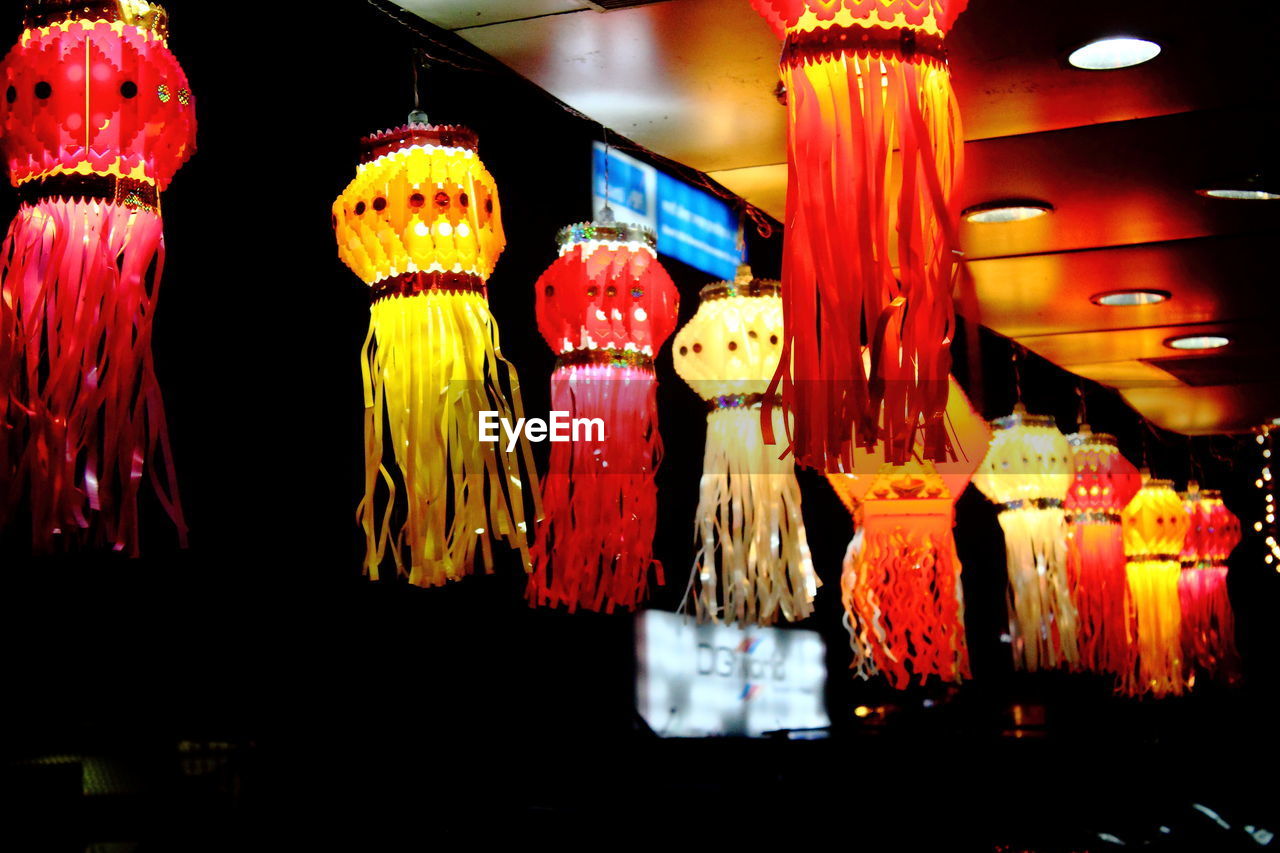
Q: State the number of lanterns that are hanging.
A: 10